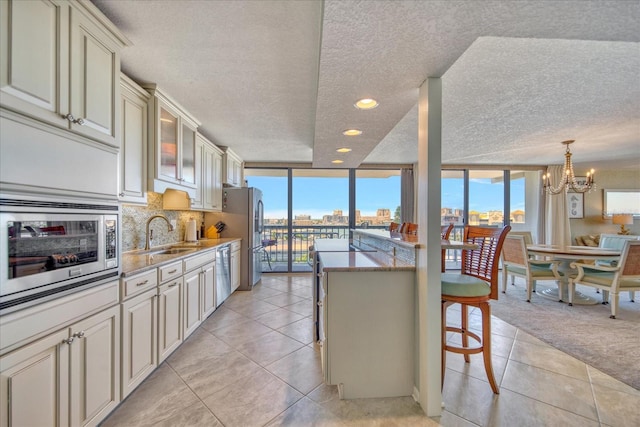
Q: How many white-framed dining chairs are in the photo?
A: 4